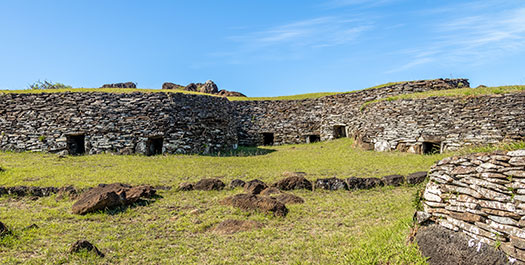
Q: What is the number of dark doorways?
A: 6